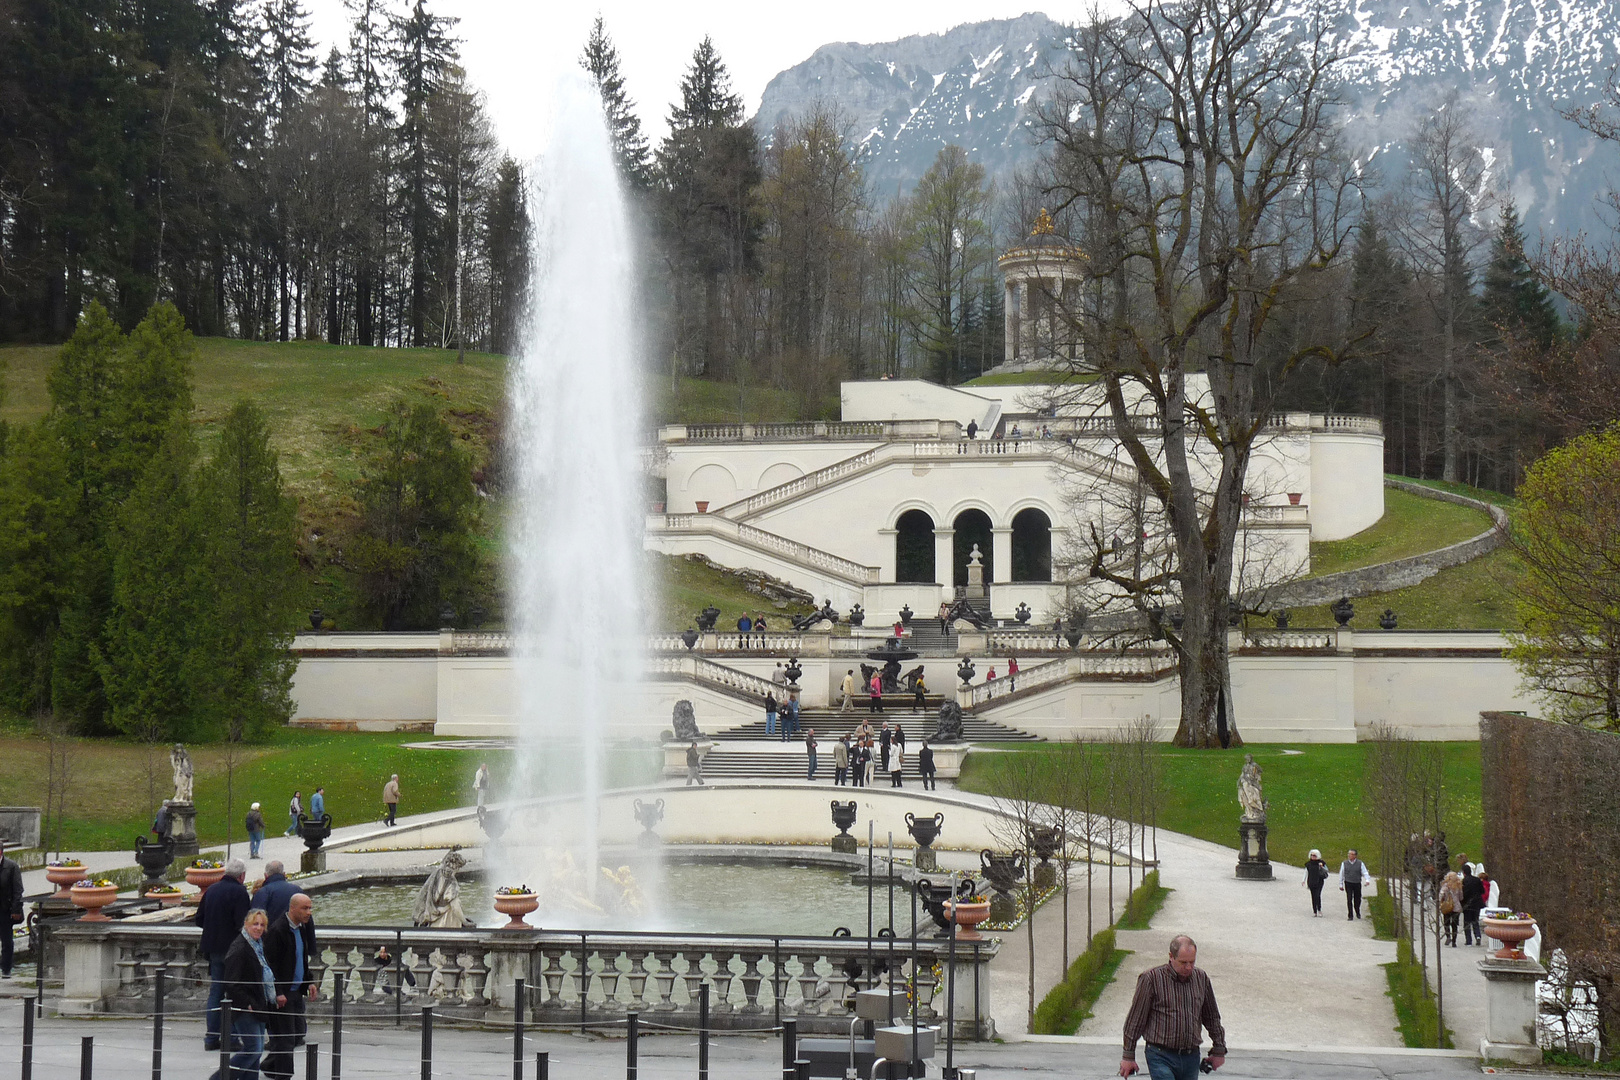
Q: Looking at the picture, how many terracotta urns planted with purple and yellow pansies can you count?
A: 7